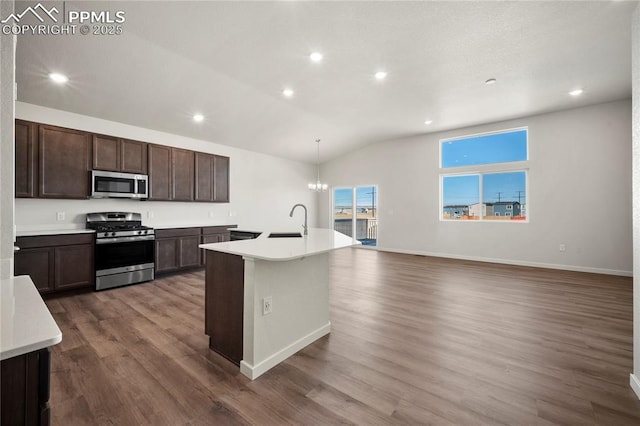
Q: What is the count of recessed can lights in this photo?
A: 7